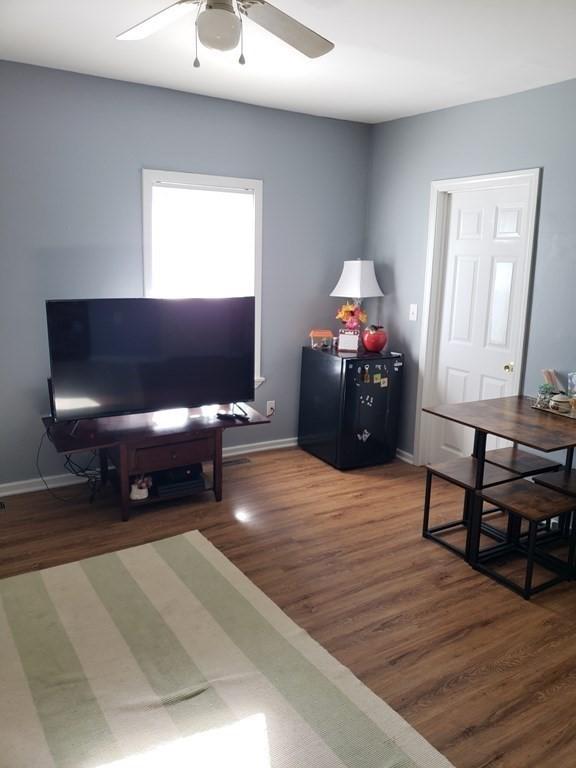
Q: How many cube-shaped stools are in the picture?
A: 4